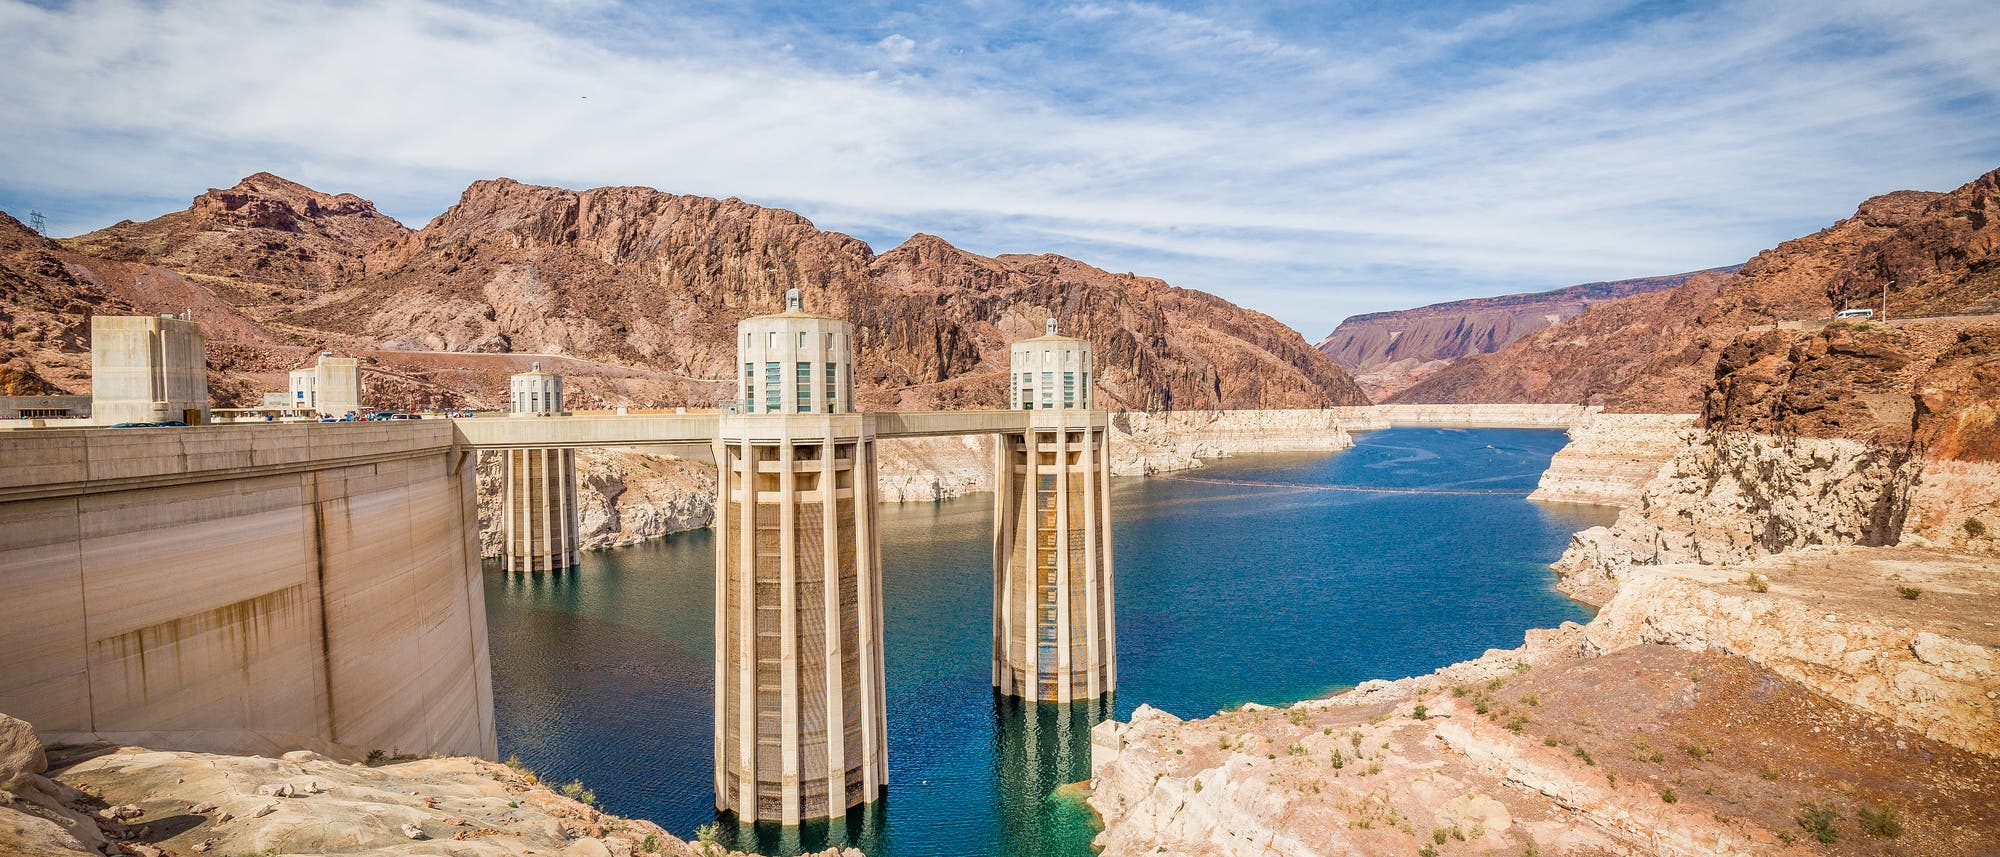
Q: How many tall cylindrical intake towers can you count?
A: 3